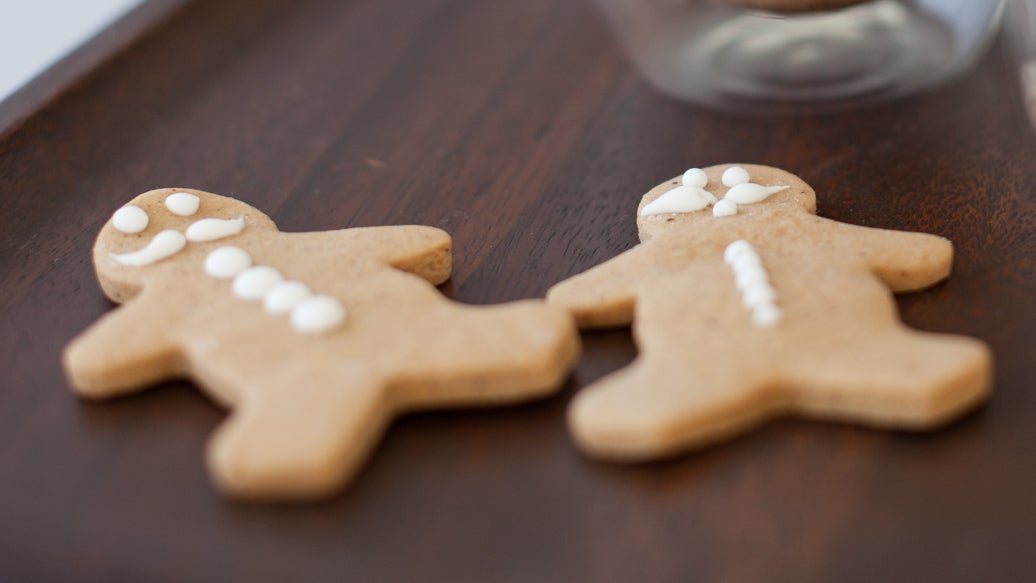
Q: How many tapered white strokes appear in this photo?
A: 4